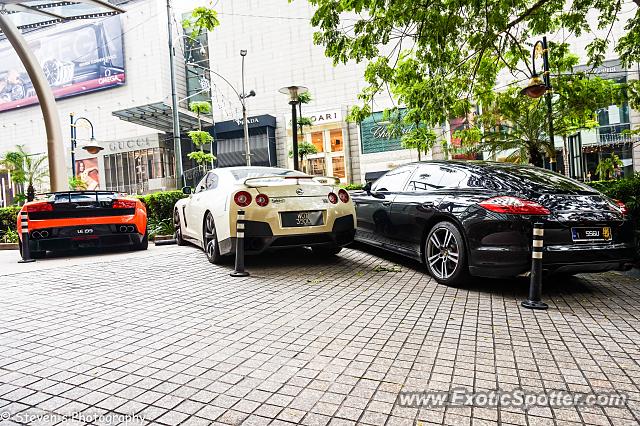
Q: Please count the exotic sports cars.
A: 3